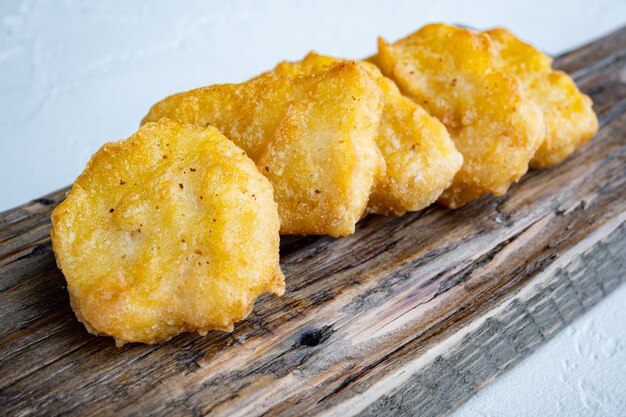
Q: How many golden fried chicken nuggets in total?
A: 5